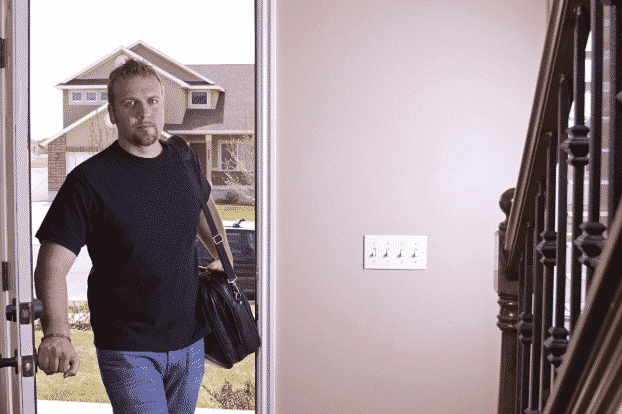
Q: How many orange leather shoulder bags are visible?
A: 0